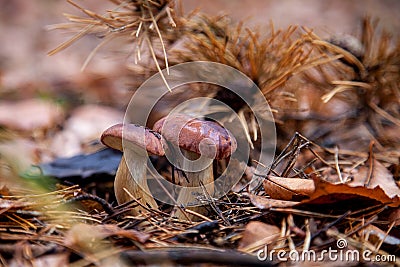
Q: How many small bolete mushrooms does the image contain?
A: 2